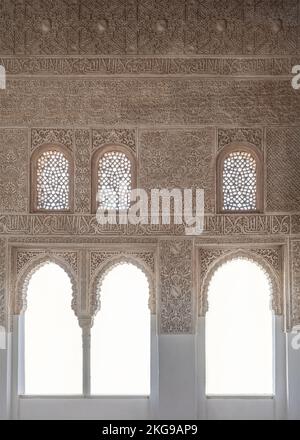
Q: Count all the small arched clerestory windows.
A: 3